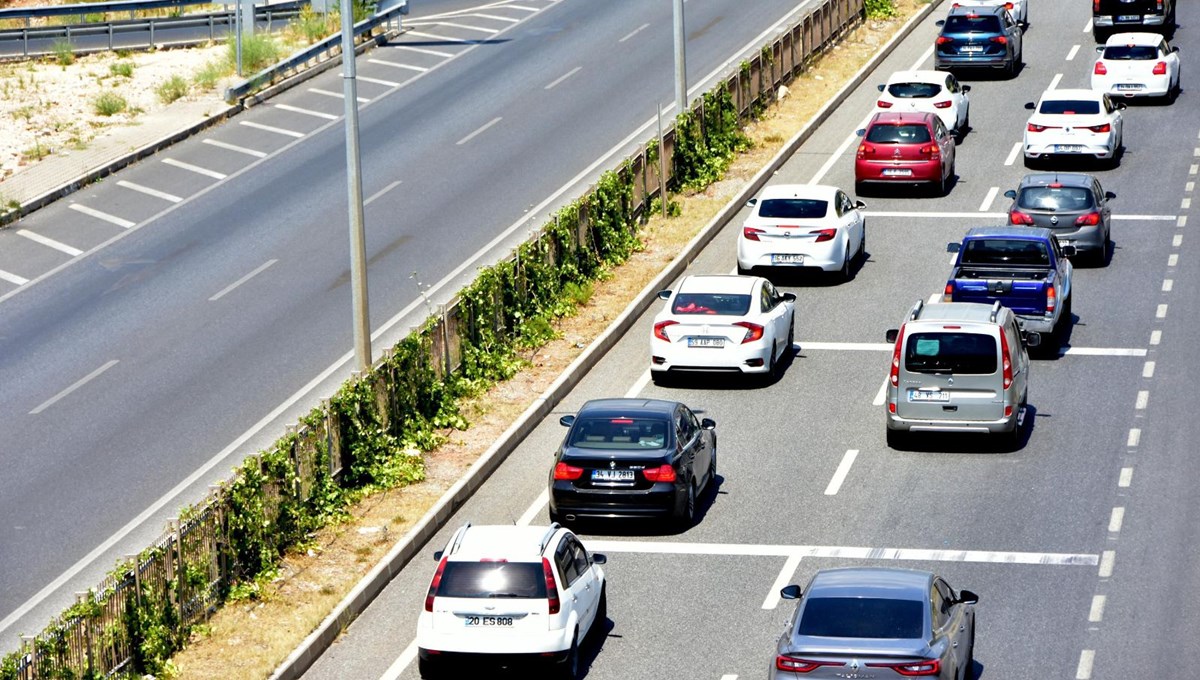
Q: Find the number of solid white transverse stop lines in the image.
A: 3